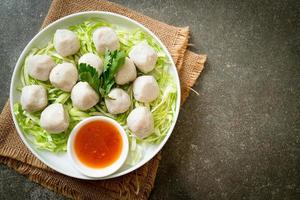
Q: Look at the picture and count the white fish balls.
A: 13